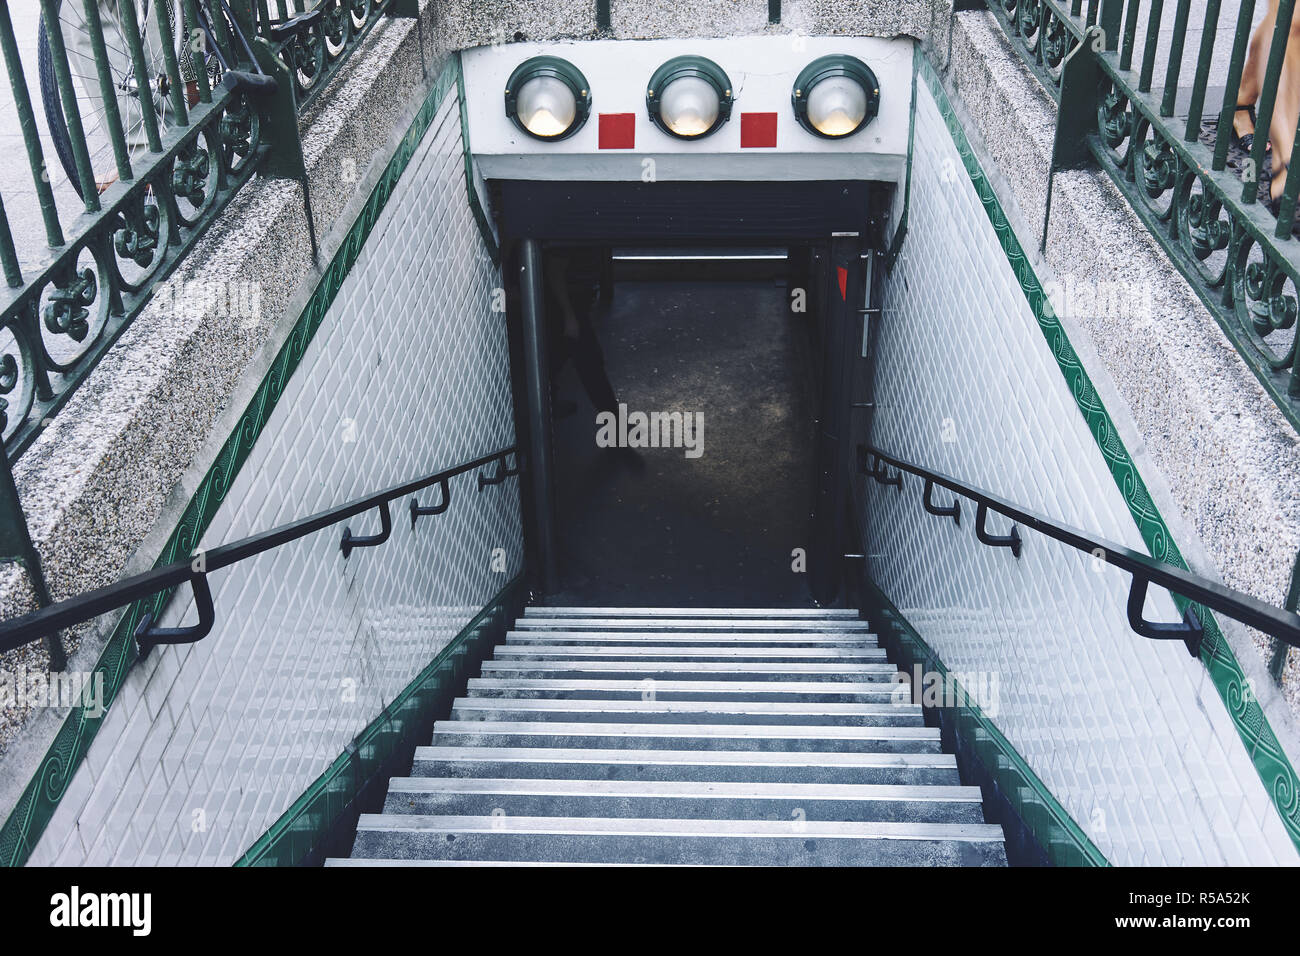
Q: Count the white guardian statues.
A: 0